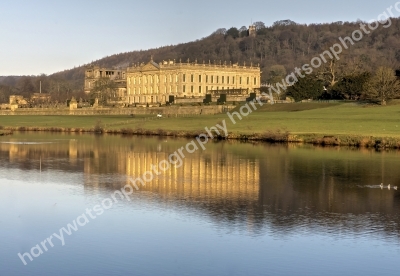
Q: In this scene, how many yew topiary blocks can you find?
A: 4